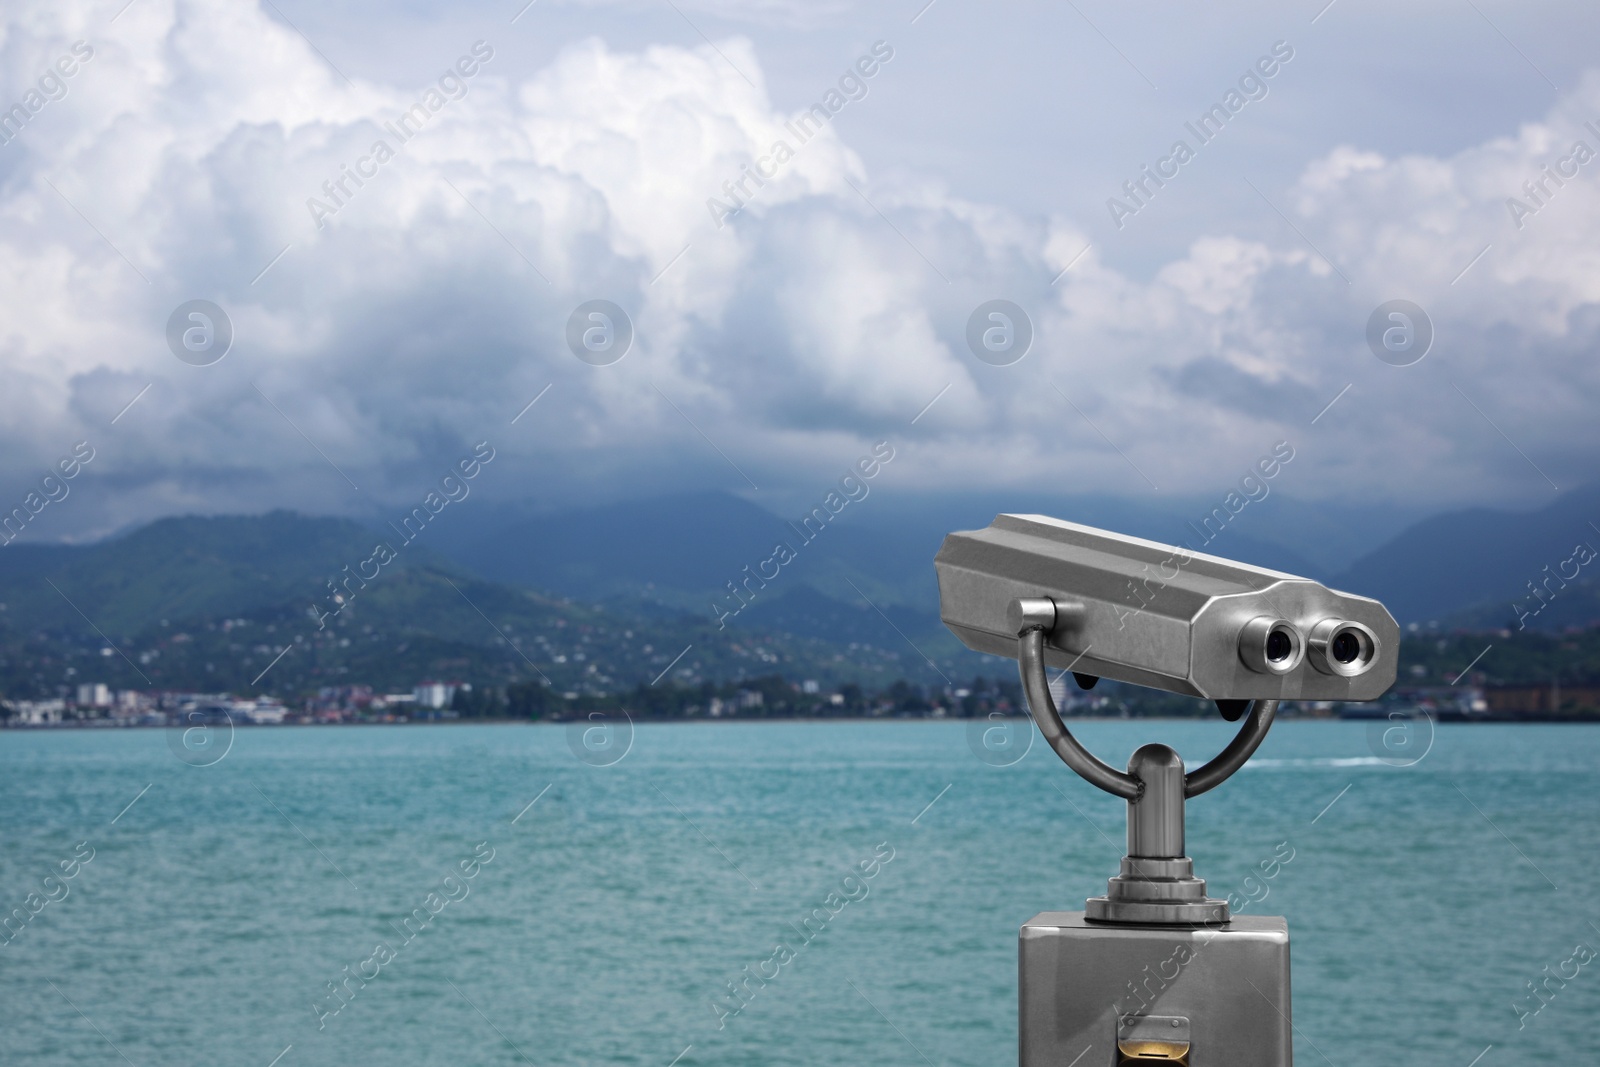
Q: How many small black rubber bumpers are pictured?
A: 2